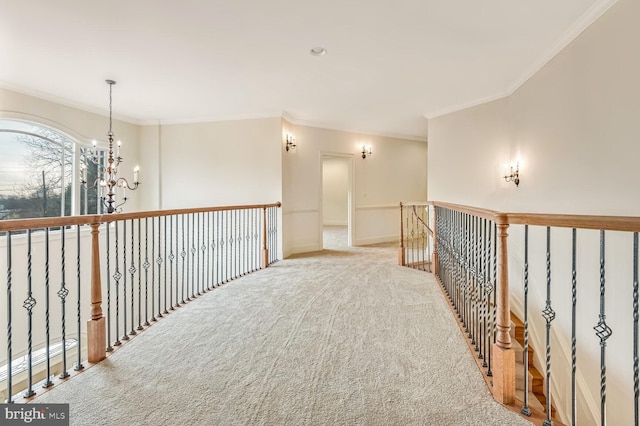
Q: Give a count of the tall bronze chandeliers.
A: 1